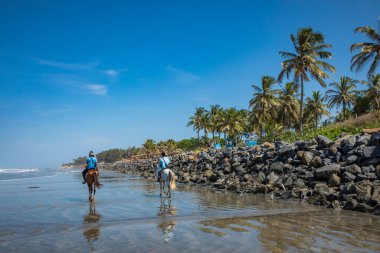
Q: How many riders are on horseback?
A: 2